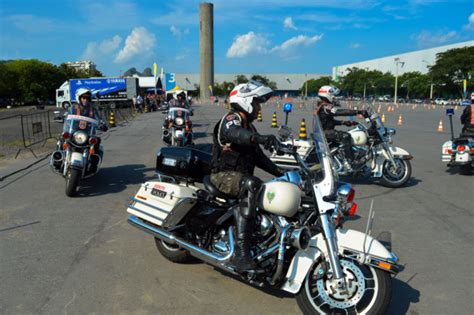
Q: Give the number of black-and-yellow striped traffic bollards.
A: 5